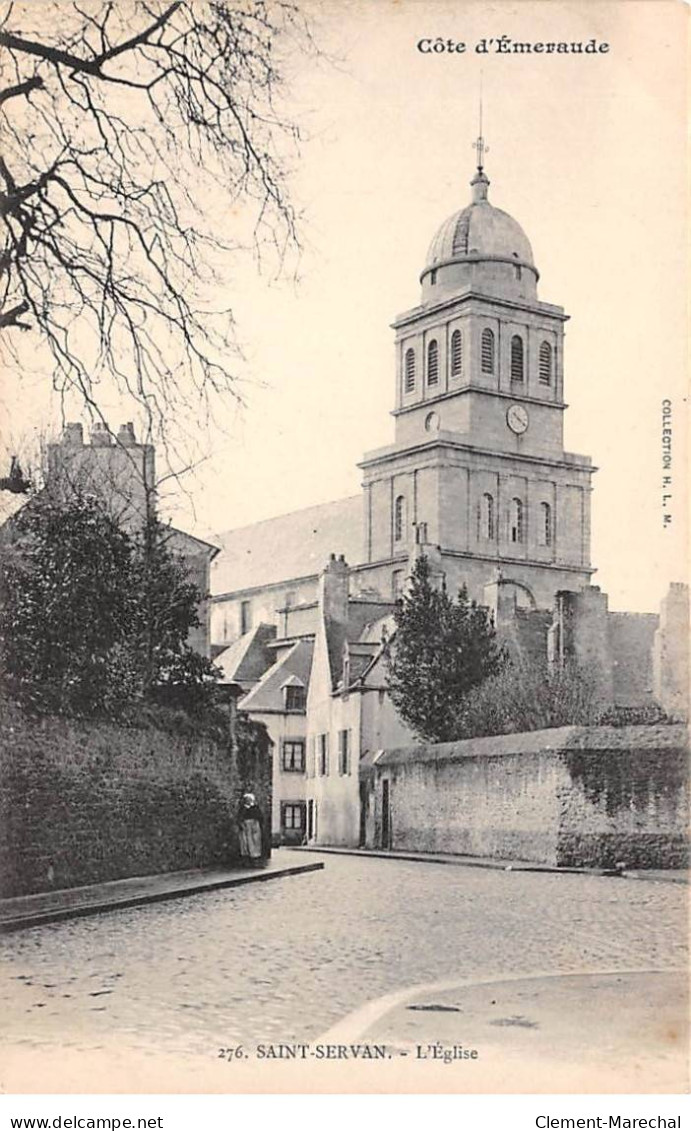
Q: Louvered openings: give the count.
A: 6